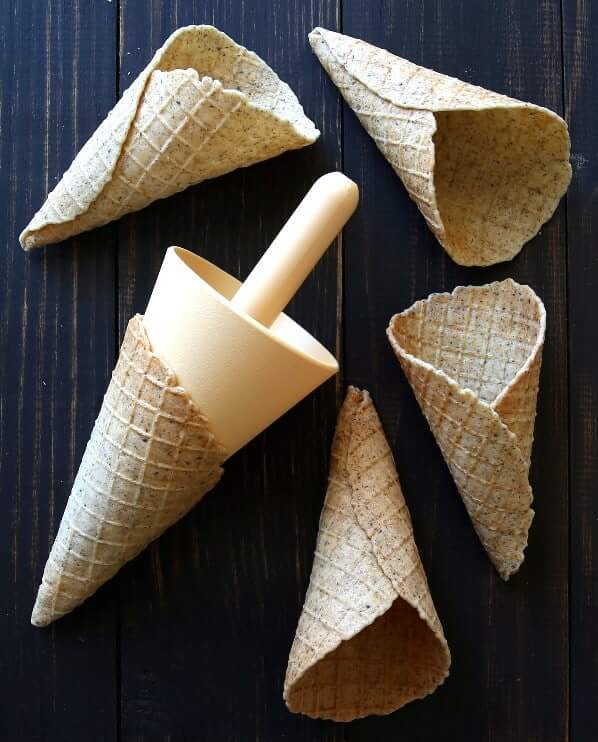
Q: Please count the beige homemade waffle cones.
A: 5